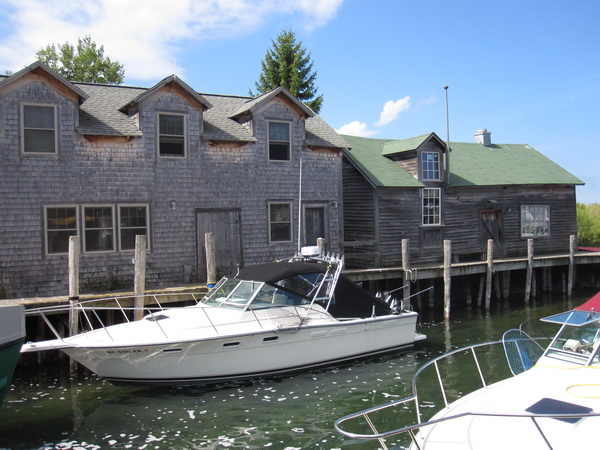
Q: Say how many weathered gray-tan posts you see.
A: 9